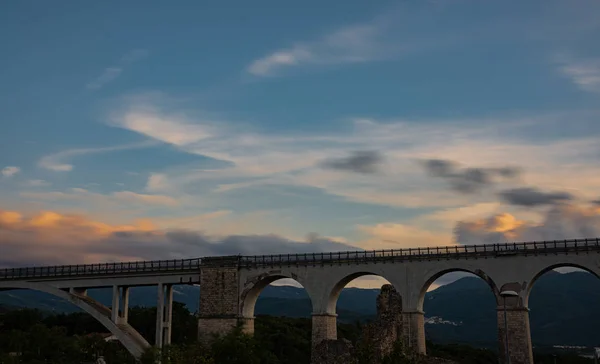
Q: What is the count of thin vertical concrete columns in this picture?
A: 4